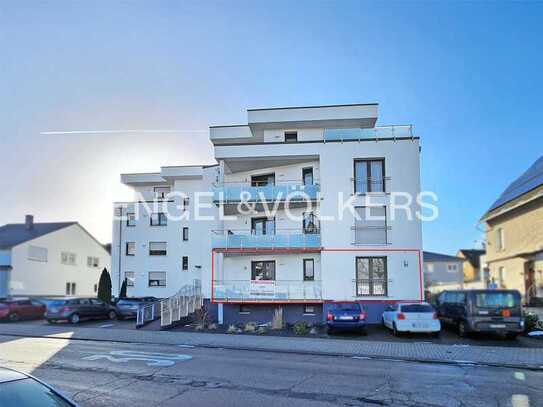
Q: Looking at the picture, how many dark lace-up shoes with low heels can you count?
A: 0